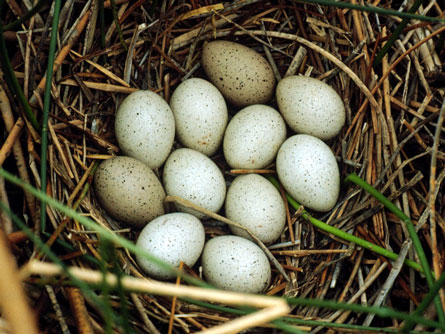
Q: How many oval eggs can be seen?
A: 11